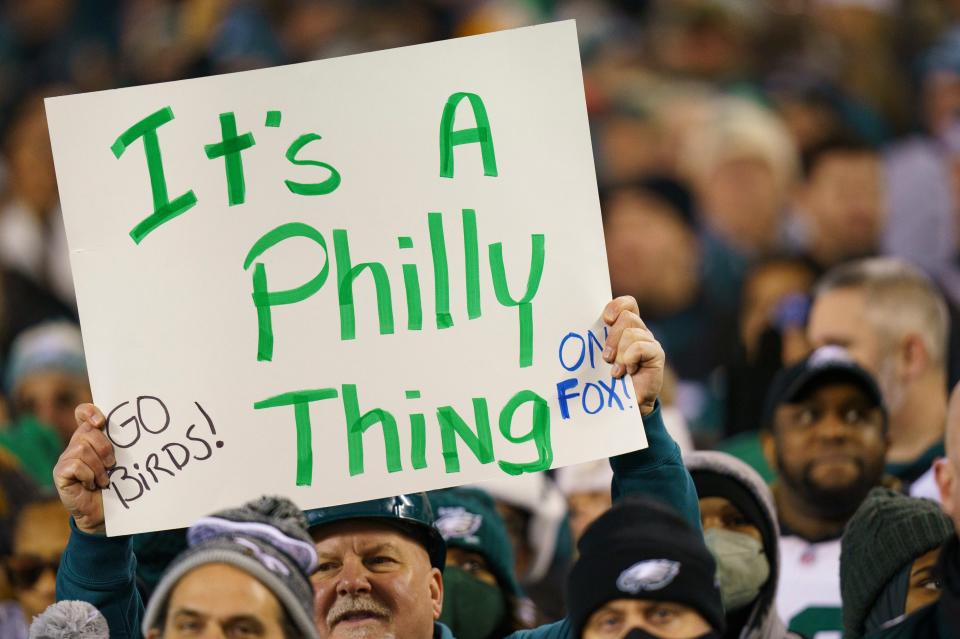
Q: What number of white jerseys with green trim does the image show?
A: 1